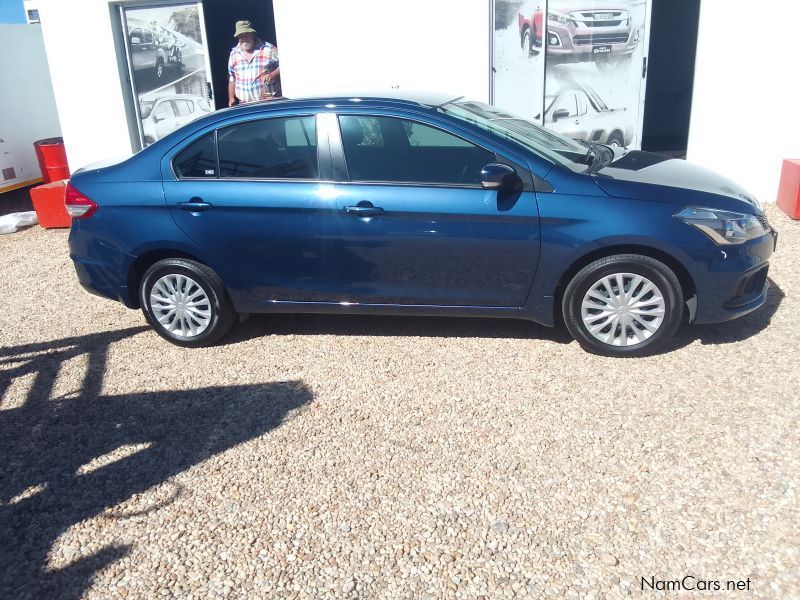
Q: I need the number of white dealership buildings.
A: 1